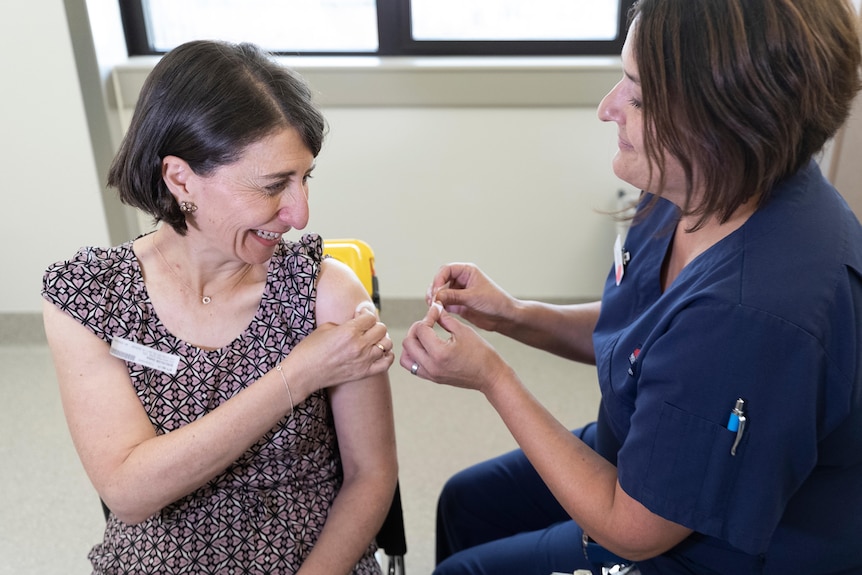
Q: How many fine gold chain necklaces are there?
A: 1